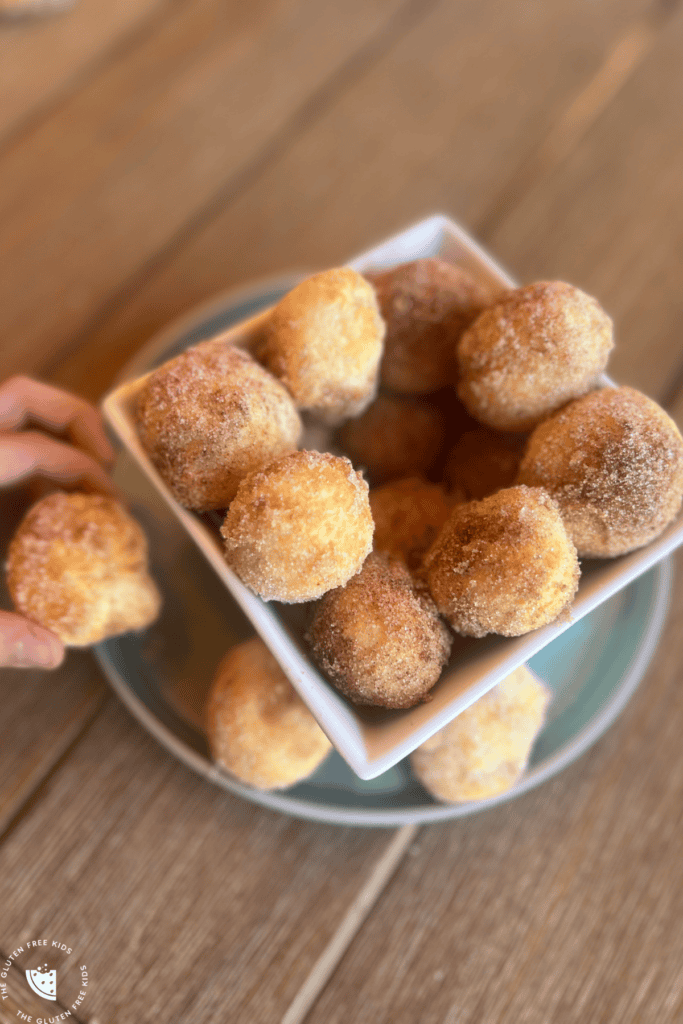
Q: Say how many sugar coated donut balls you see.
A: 14